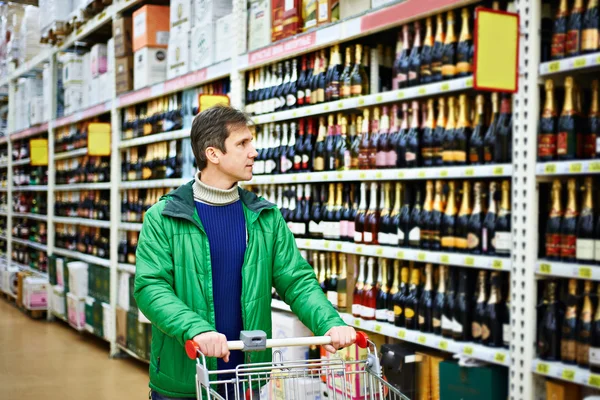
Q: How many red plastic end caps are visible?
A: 2